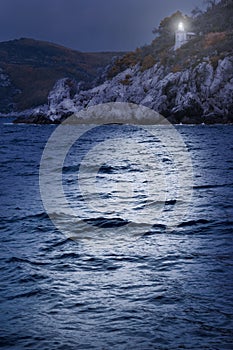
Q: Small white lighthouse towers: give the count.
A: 1